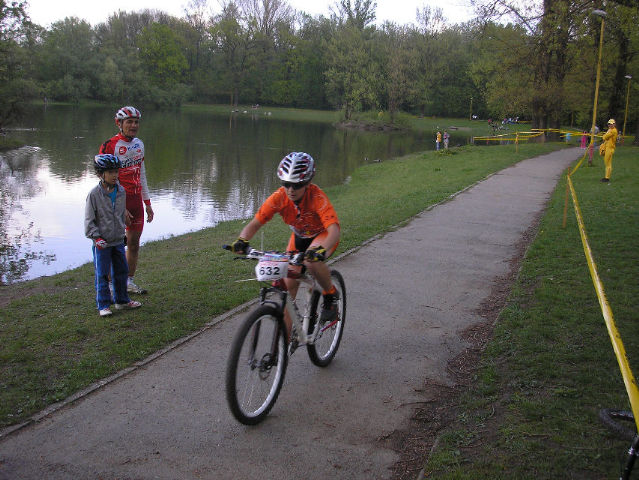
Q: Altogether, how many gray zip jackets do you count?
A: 1